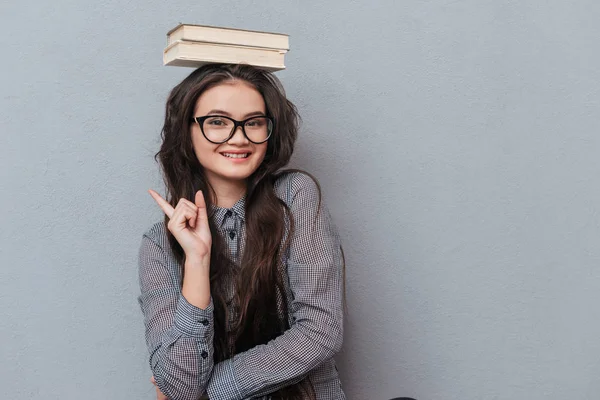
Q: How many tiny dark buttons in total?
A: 4